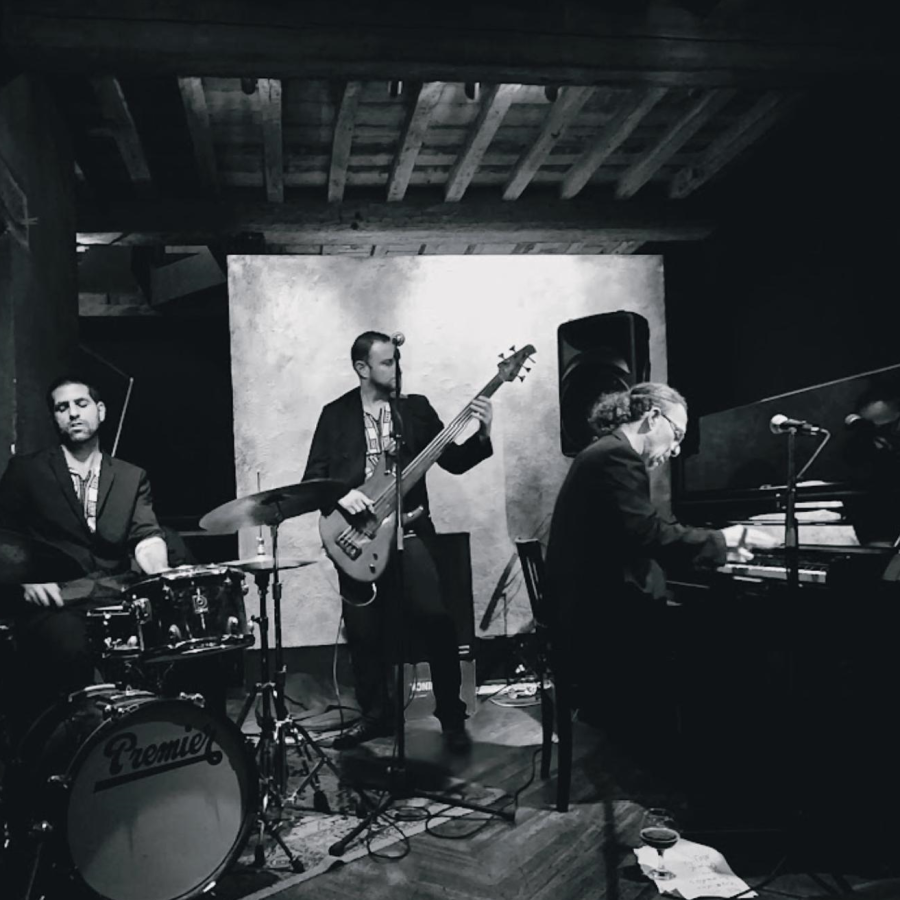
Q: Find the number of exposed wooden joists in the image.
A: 10